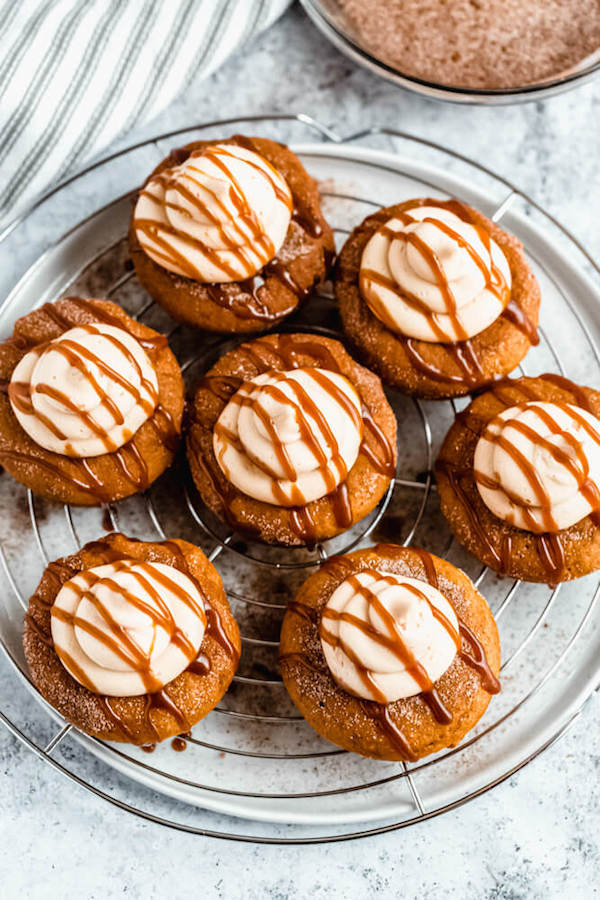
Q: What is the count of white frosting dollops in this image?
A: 7